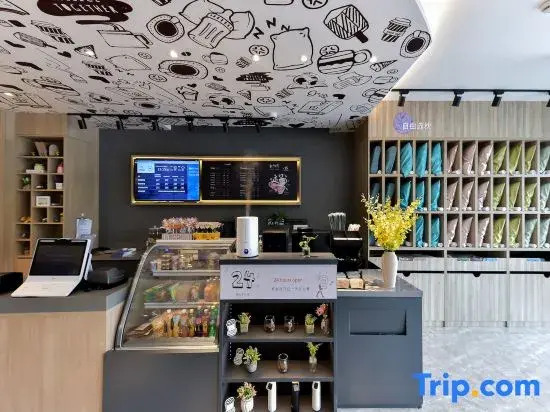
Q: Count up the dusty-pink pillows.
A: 9